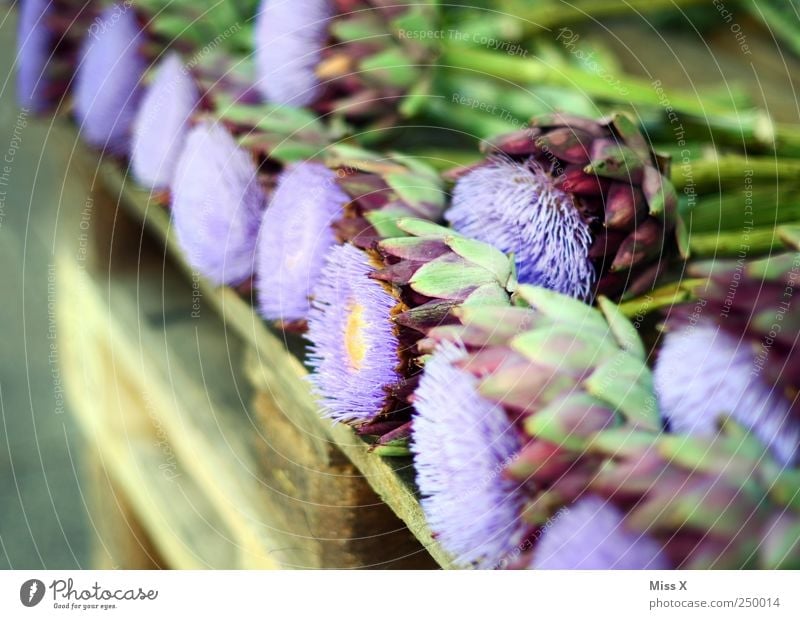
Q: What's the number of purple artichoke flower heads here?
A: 11